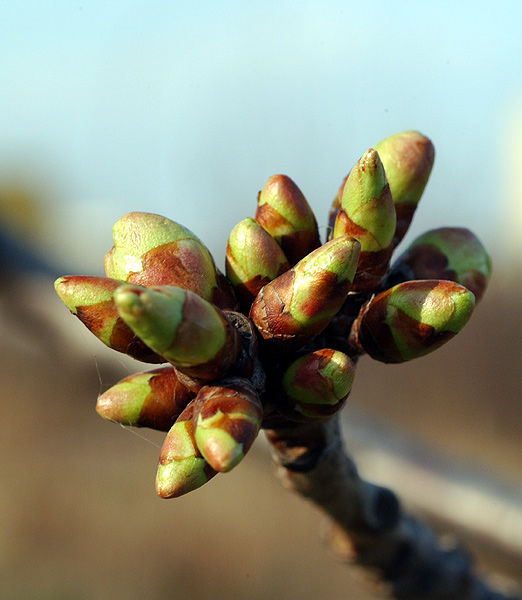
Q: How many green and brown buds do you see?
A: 14